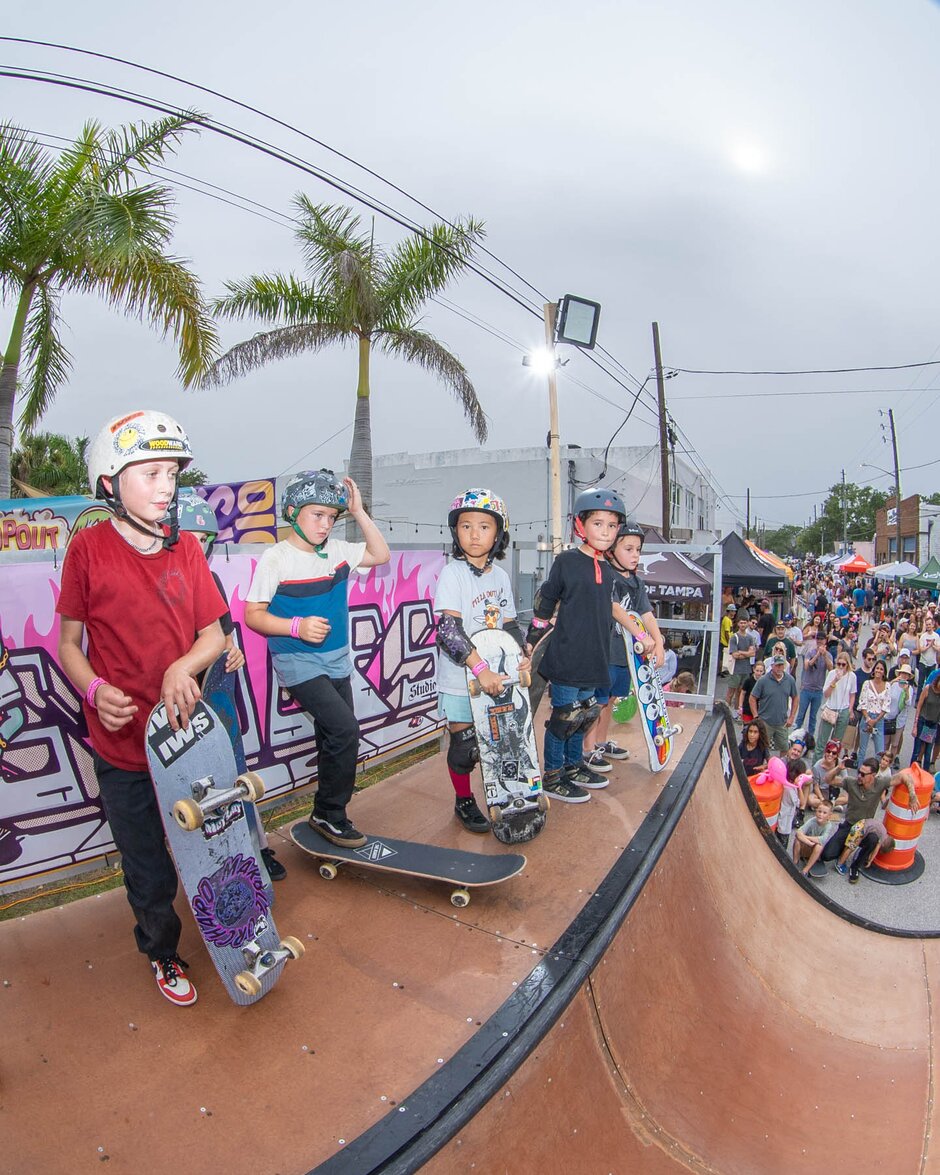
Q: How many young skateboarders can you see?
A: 6